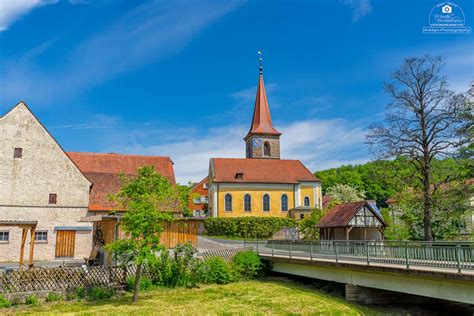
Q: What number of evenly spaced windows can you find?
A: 4